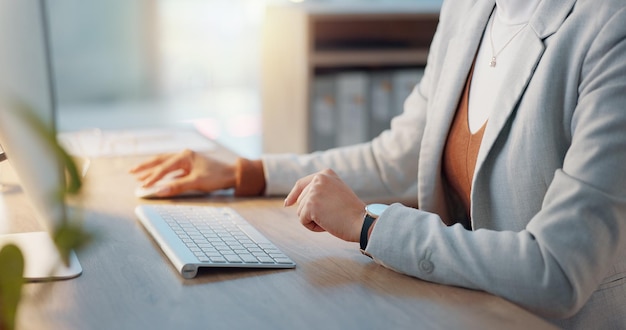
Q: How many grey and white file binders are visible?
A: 4